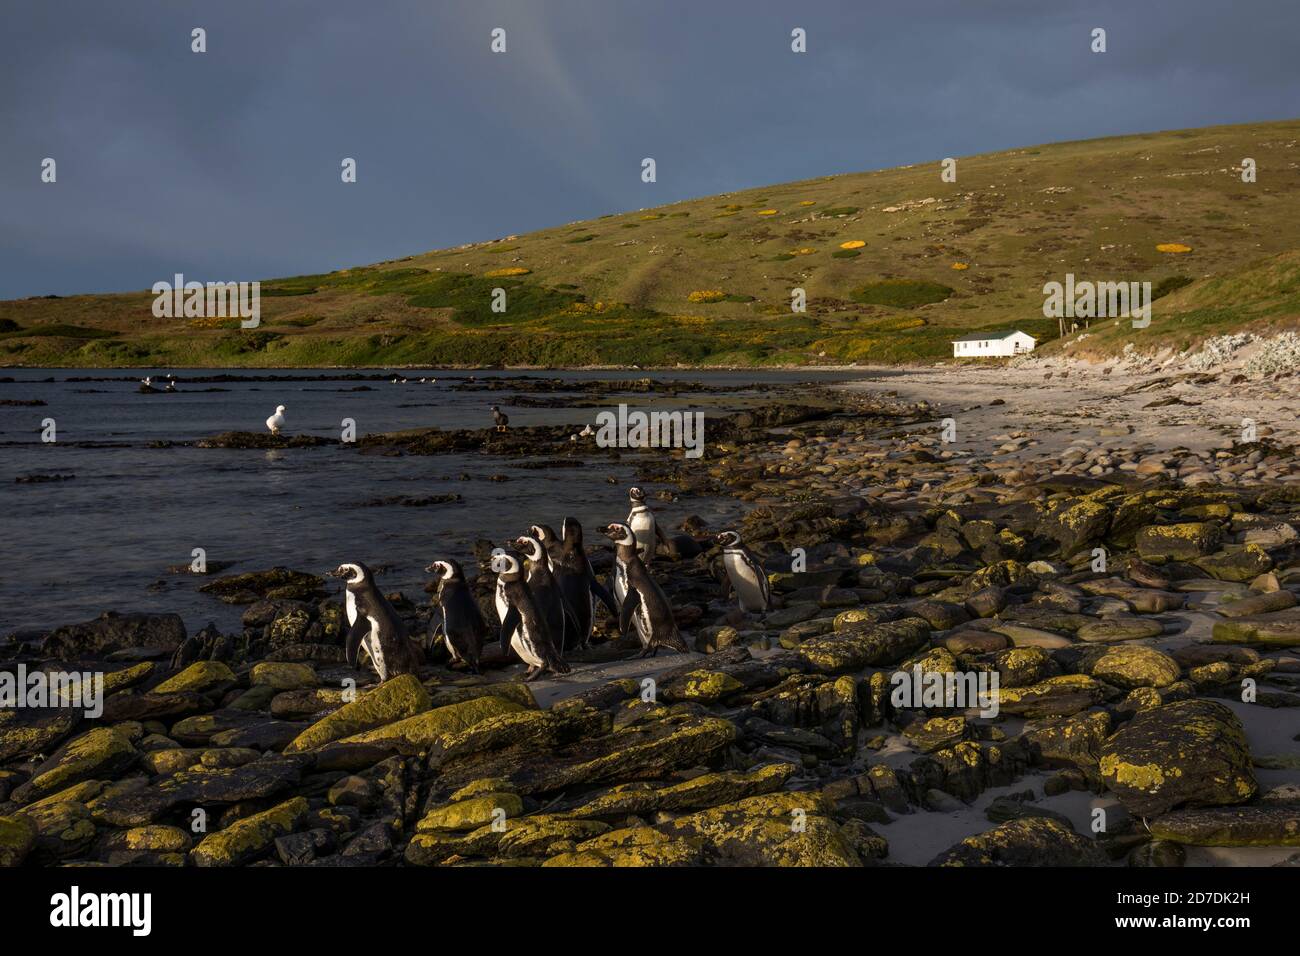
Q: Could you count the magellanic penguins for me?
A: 9